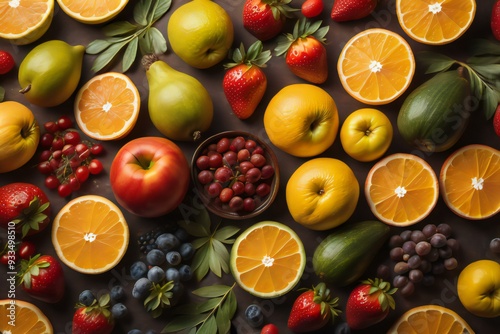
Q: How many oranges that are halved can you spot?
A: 11